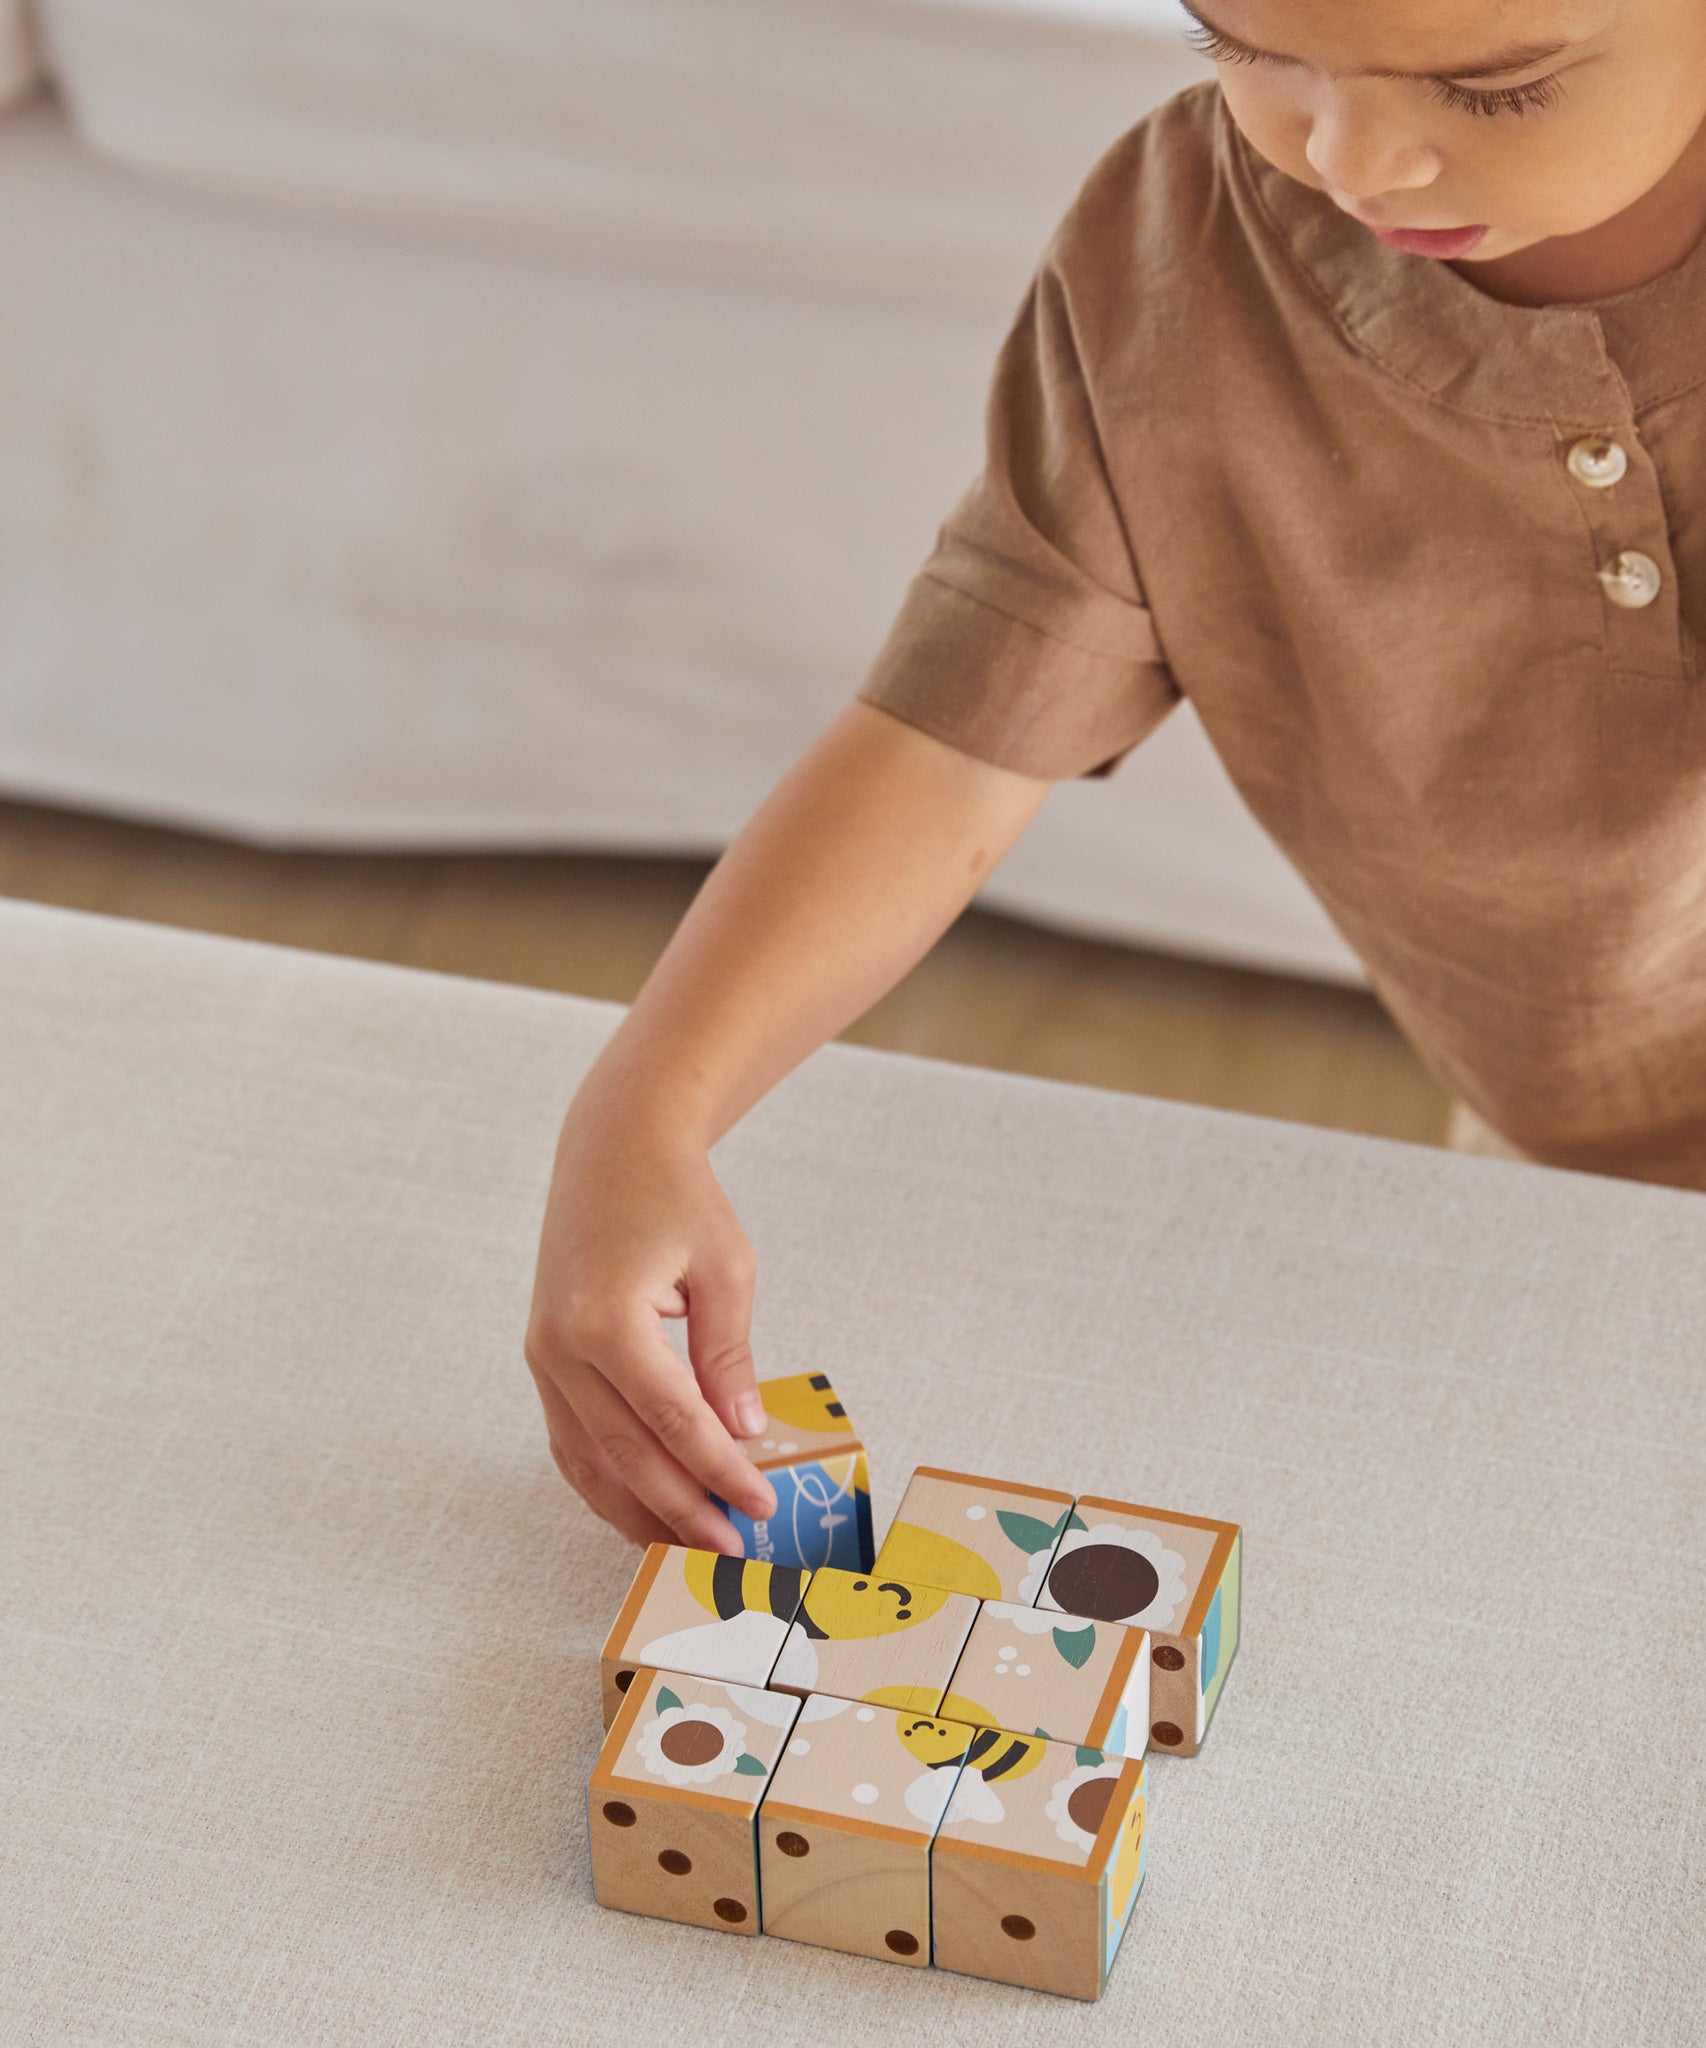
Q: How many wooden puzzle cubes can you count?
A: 9